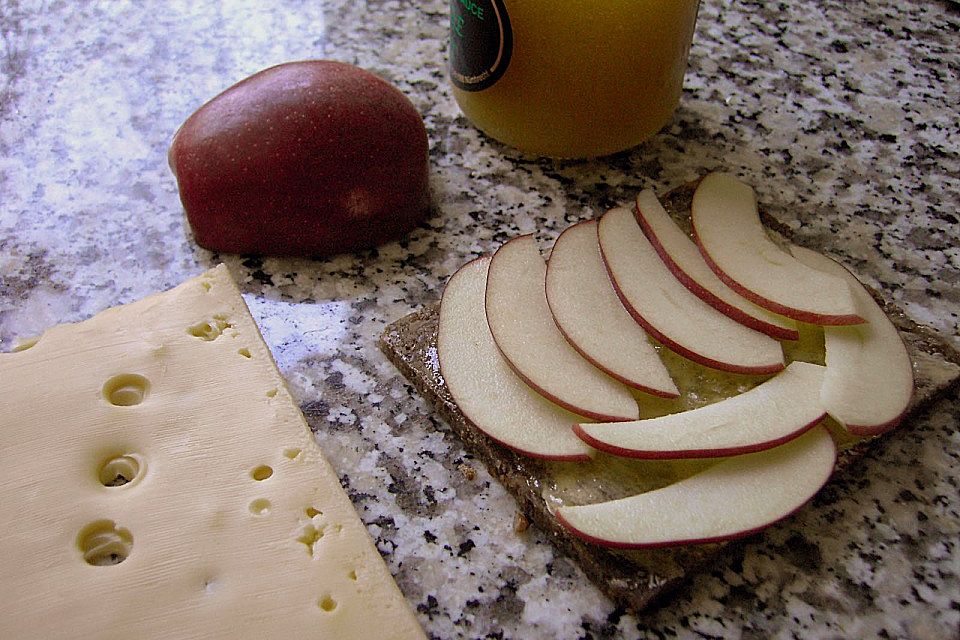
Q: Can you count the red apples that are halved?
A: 1